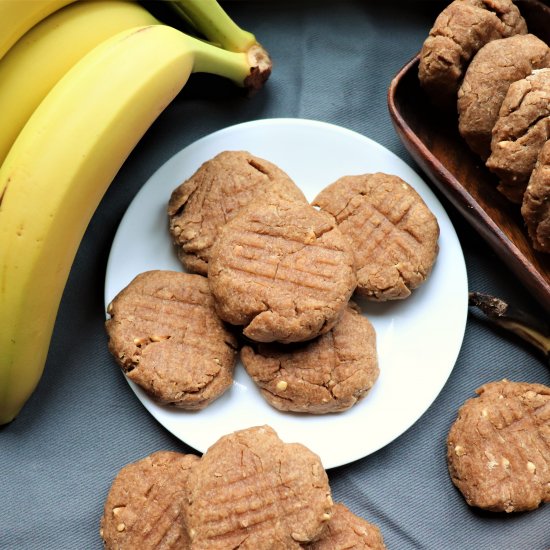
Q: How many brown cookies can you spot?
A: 13